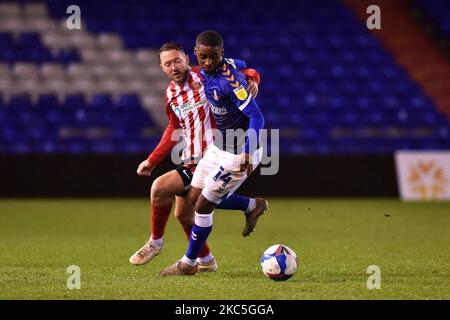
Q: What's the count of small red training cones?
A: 0